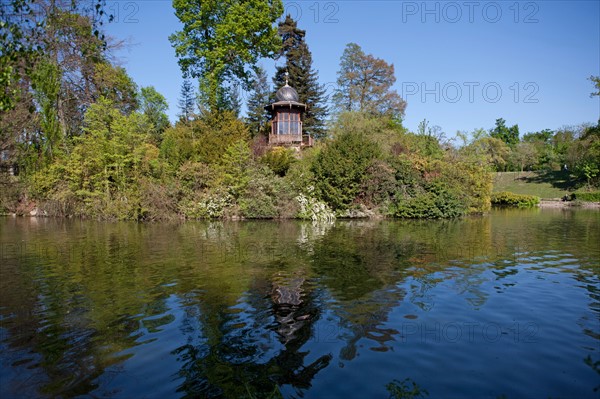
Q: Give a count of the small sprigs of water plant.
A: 1